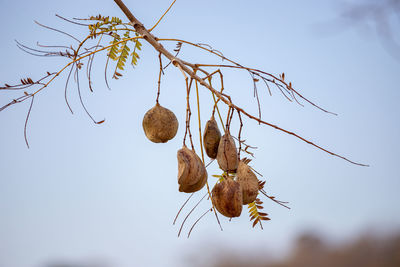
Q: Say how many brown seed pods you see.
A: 6